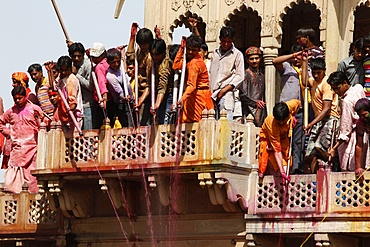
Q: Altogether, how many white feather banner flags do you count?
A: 0